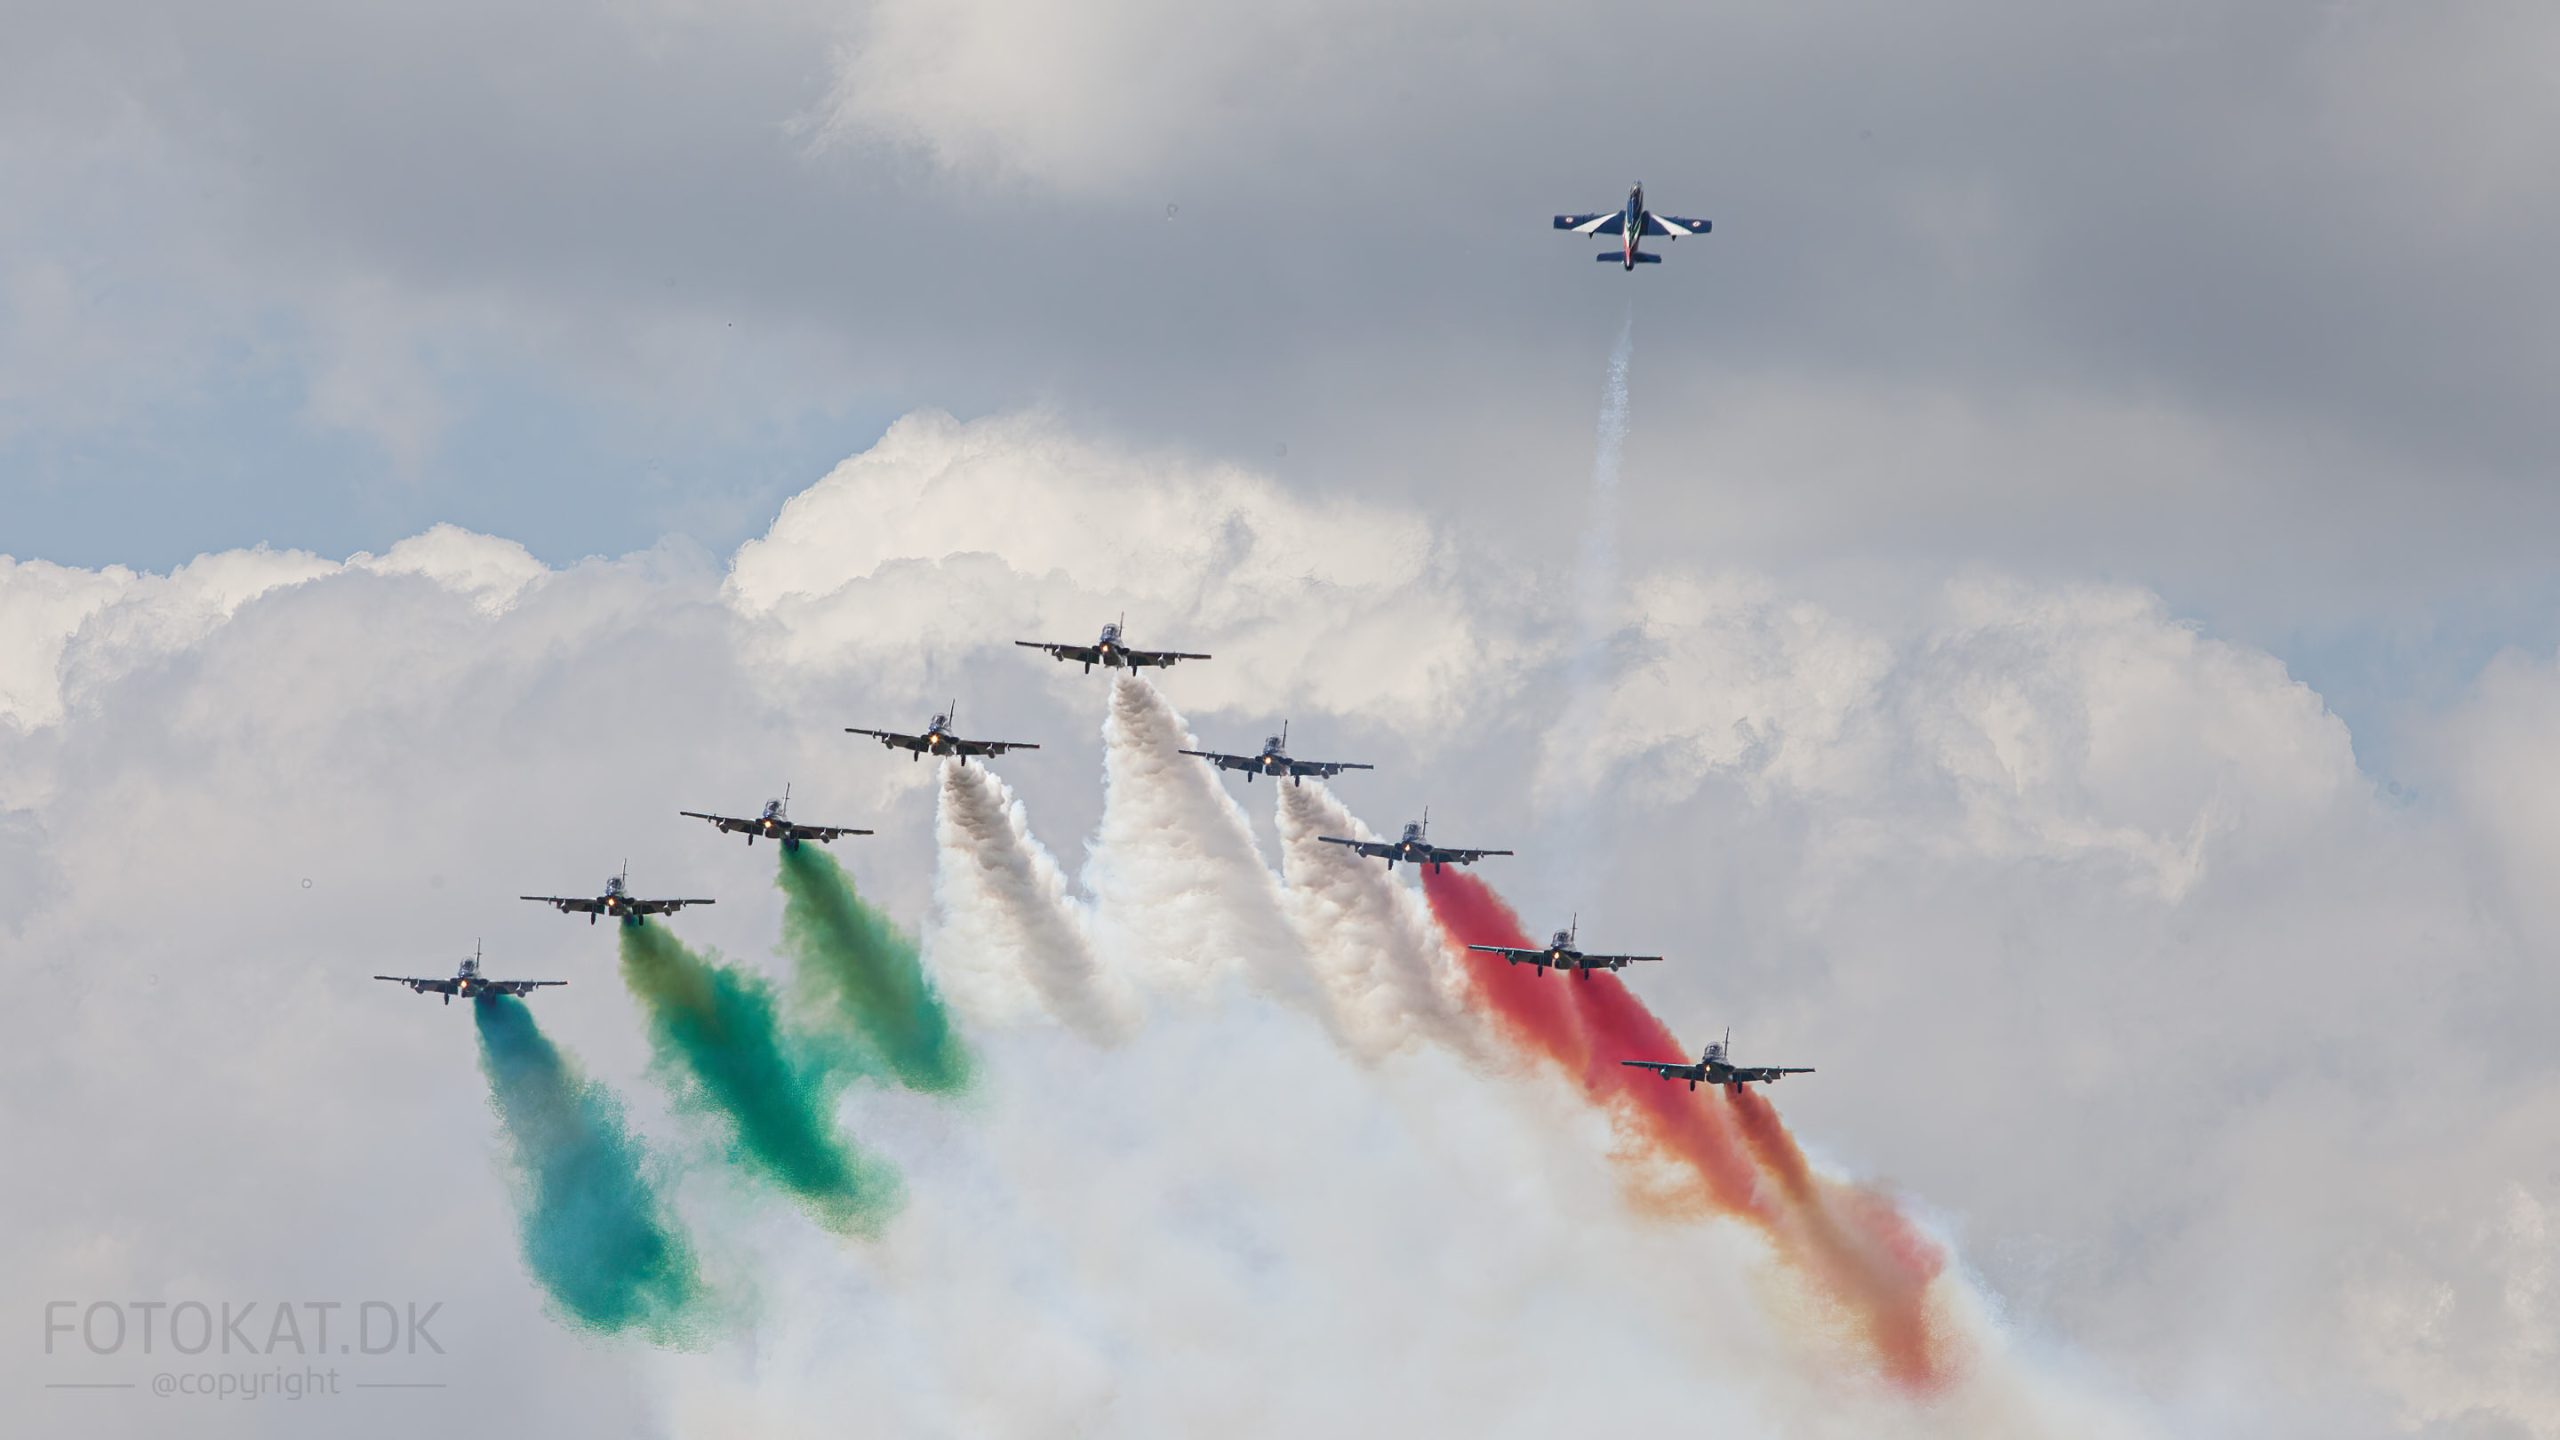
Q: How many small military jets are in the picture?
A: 10